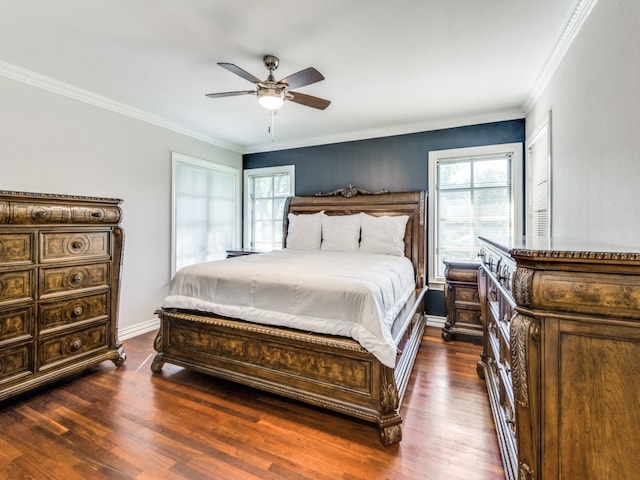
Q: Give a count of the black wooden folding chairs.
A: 0